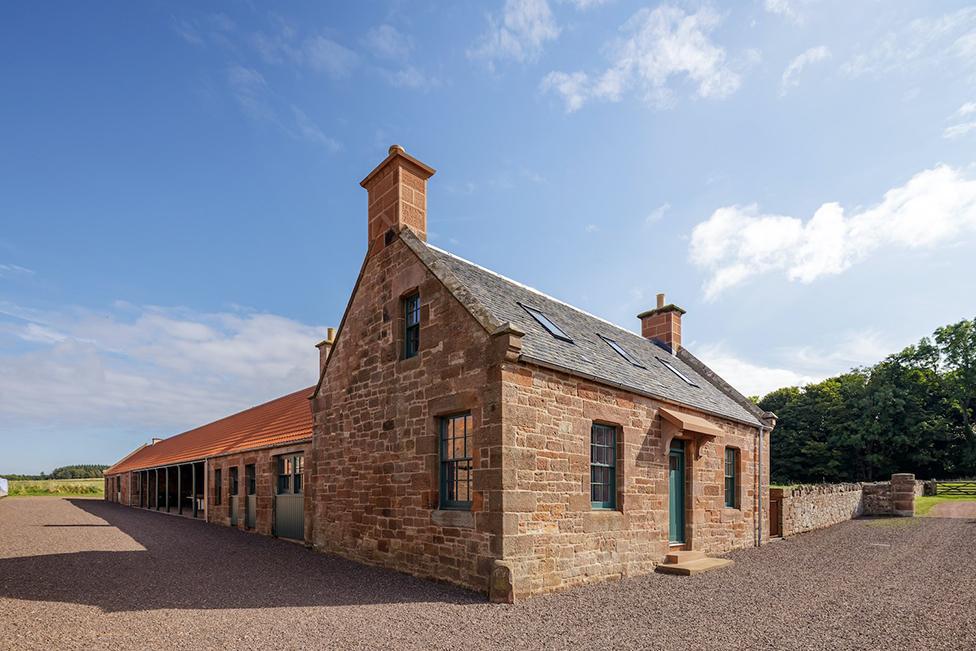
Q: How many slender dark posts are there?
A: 6